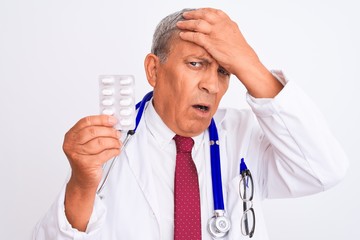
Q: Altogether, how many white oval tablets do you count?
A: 9